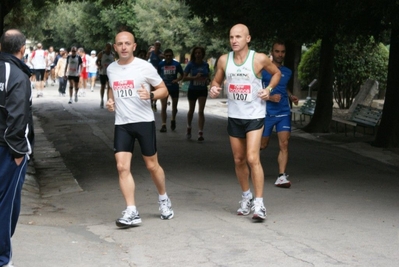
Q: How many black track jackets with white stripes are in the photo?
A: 1